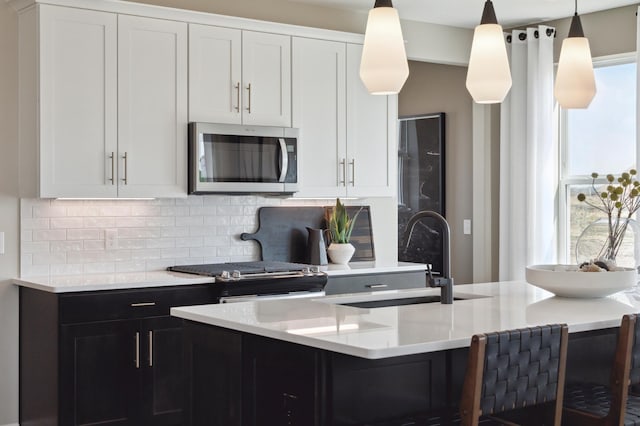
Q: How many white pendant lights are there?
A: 3